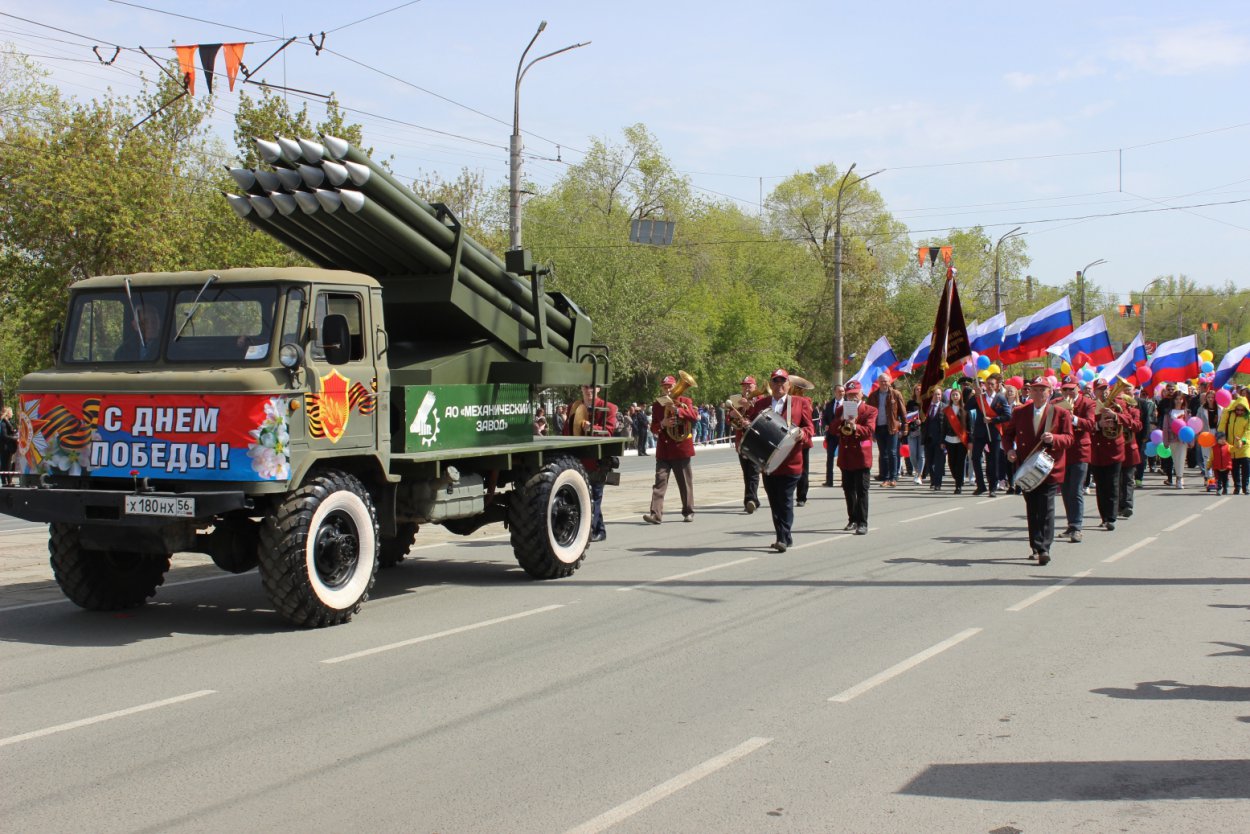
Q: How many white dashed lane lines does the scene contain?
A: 12